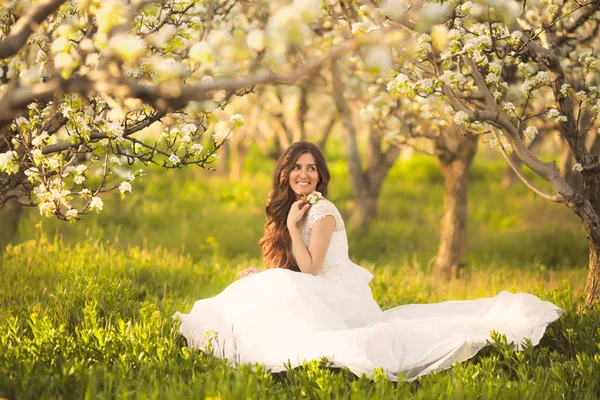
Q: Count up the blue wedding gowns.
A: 0